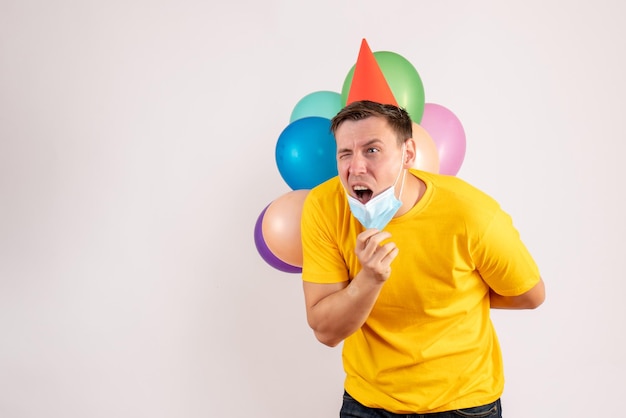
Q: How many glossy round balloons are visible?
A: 7